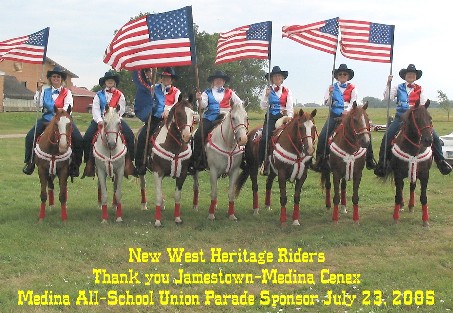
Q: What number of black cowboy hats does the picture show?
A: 7